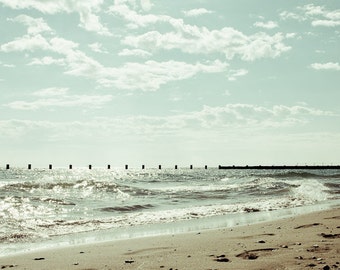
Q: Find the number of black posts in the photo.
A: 12